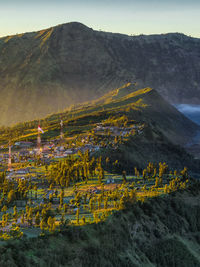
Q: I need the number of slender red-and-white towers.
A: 3